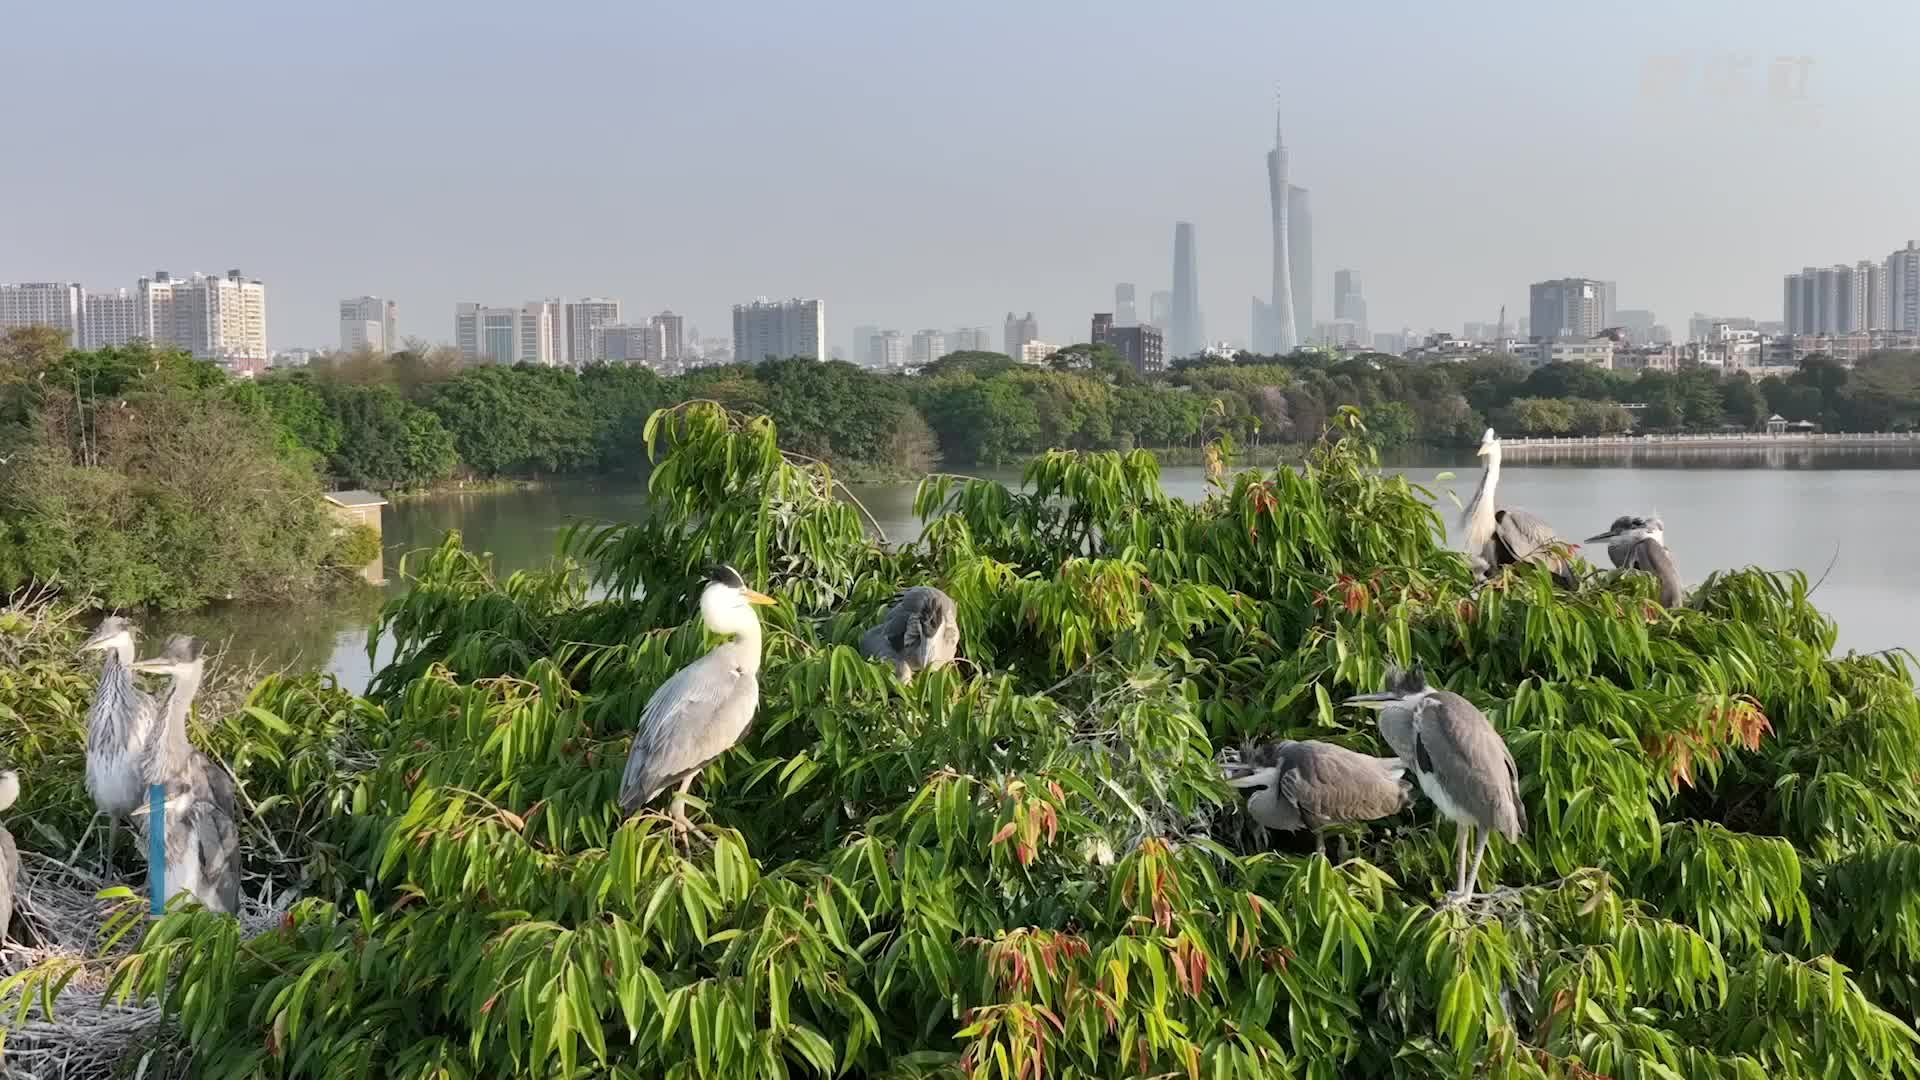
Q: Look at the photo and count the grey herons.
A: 10